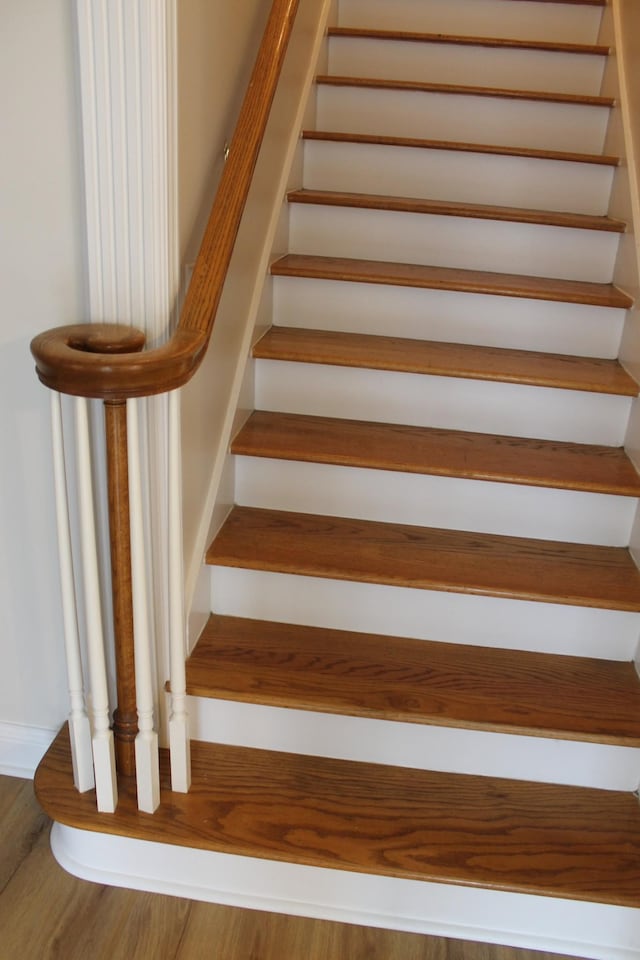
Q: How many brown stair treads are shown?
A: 11